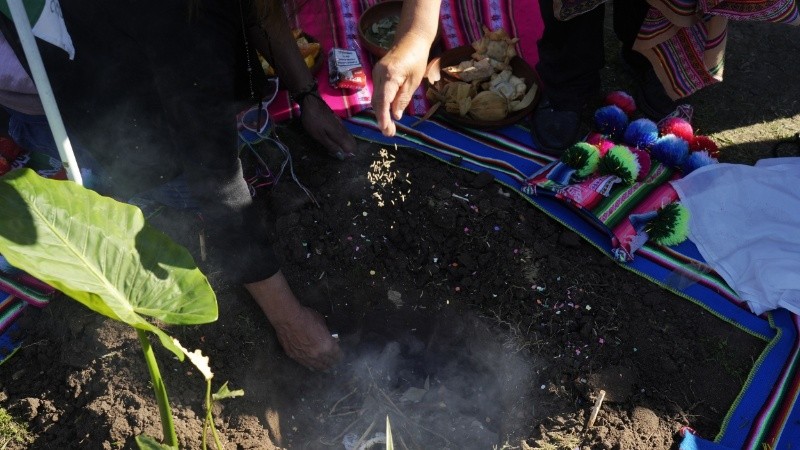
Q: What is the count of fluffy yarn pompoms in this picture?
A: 12